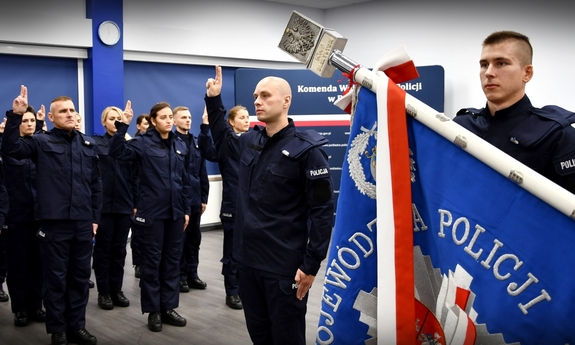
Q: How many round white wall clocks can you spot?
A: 1